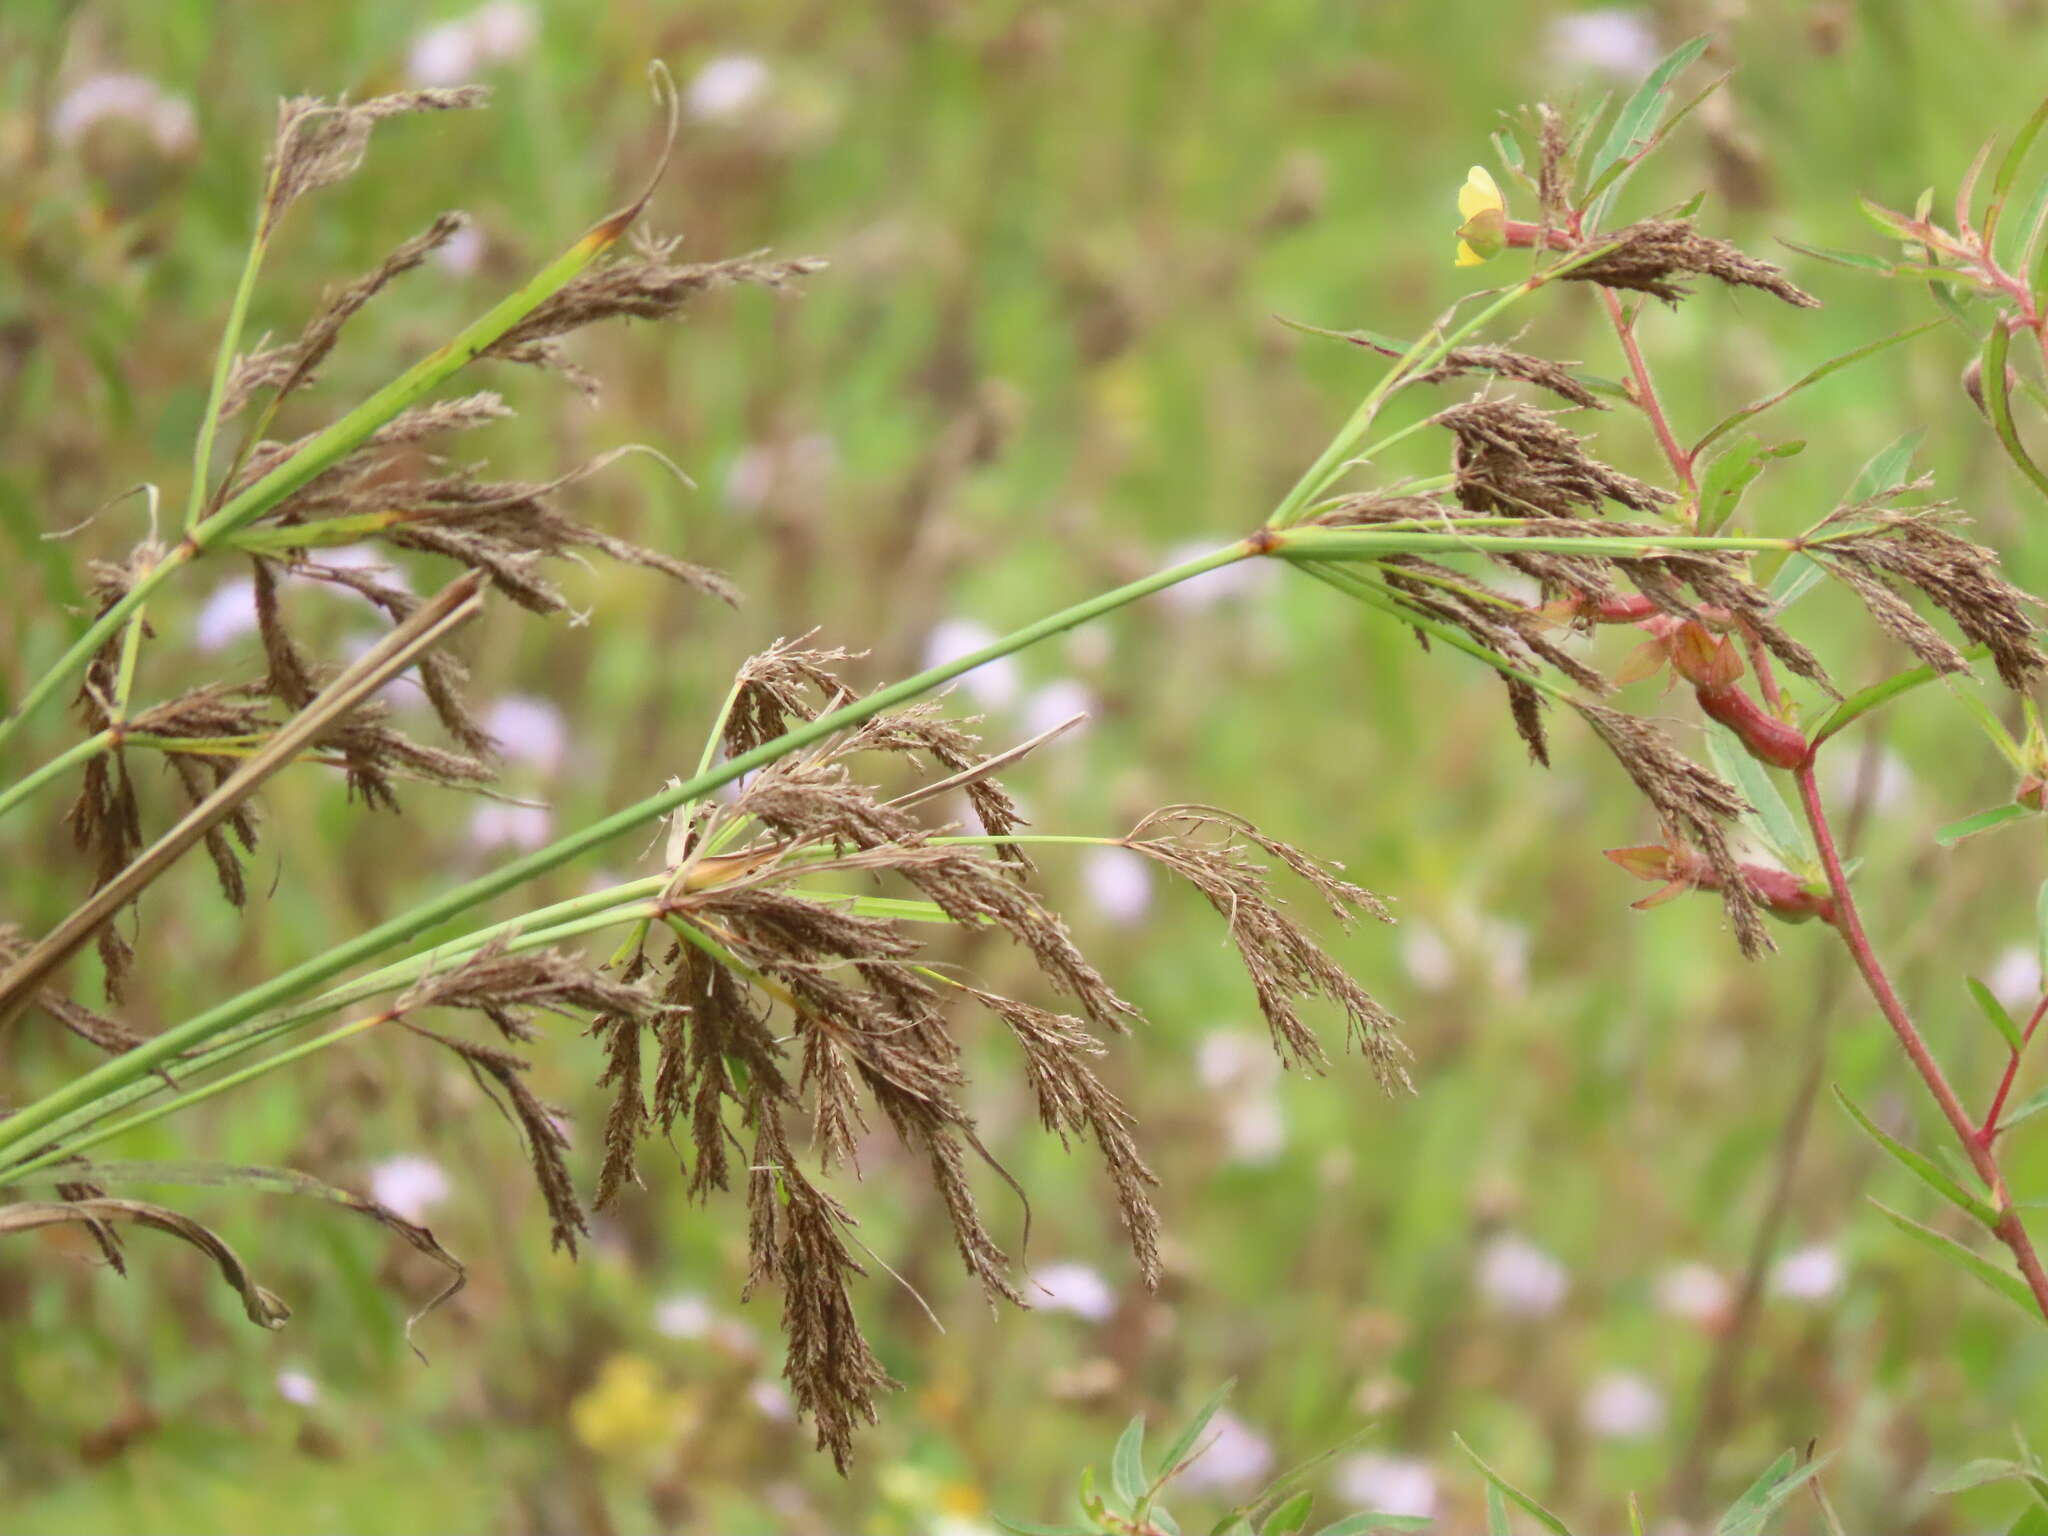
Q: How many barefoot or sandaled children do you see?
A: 0